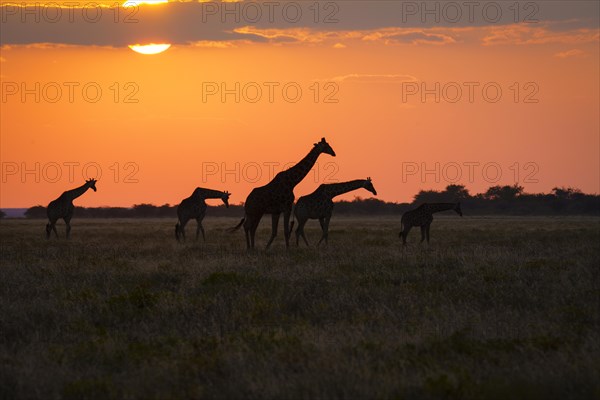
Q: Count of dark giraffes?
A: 5